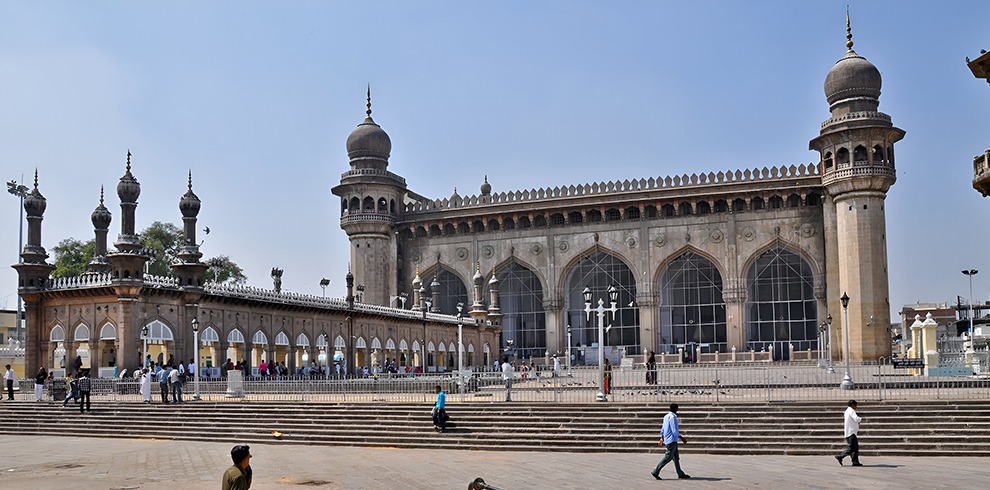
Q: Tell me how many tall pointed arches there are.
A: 5